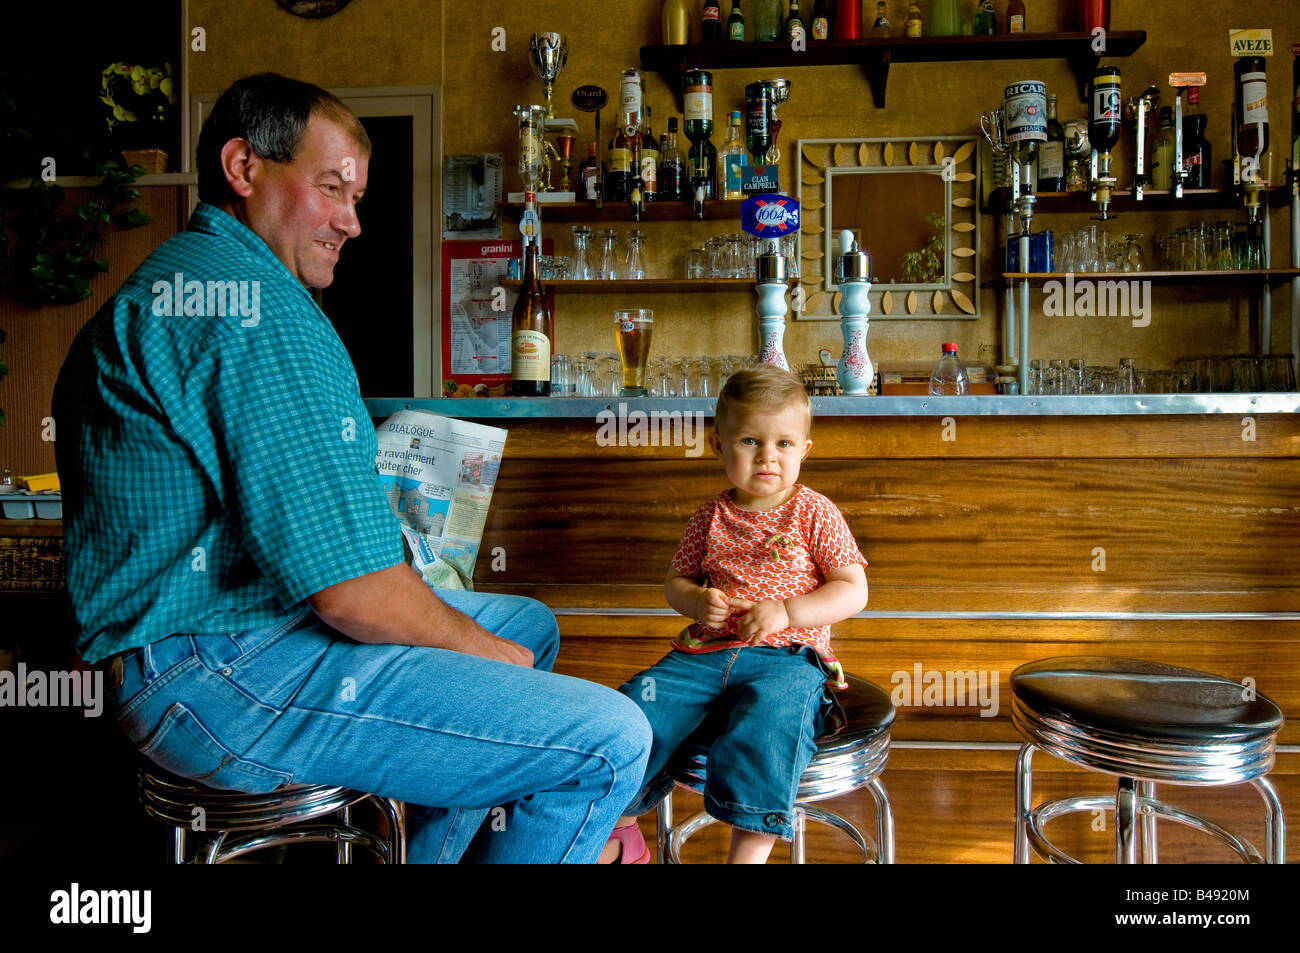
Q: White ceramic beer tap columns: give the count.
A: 2